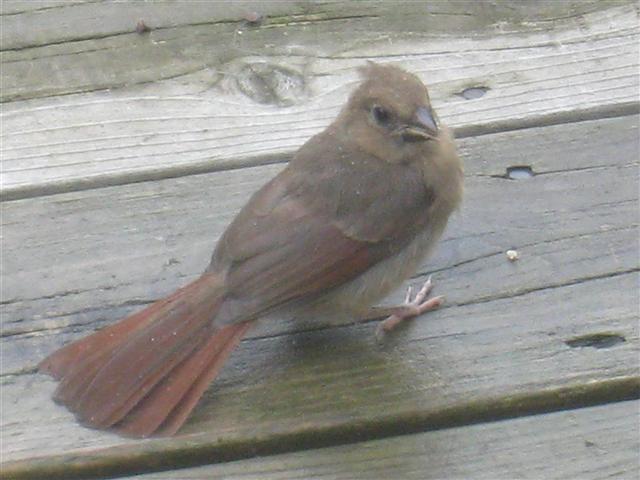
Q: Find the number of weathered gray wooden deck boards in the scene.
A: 3